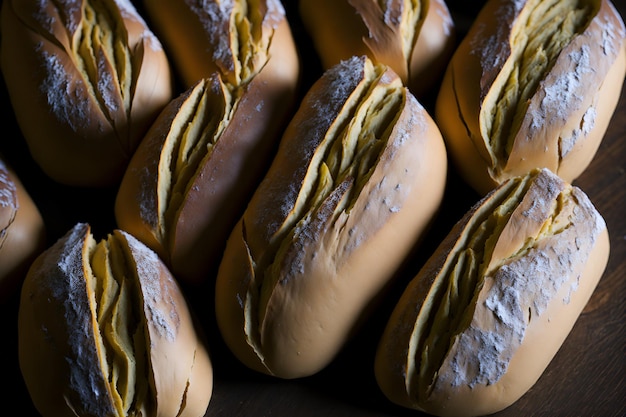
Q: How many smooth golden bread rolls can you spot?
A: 9